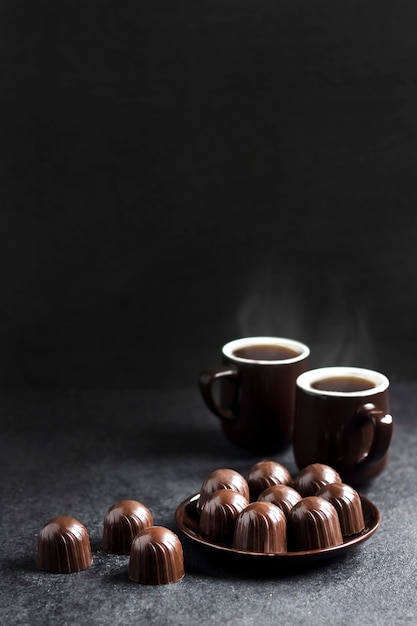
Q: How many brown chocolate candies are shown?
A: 11